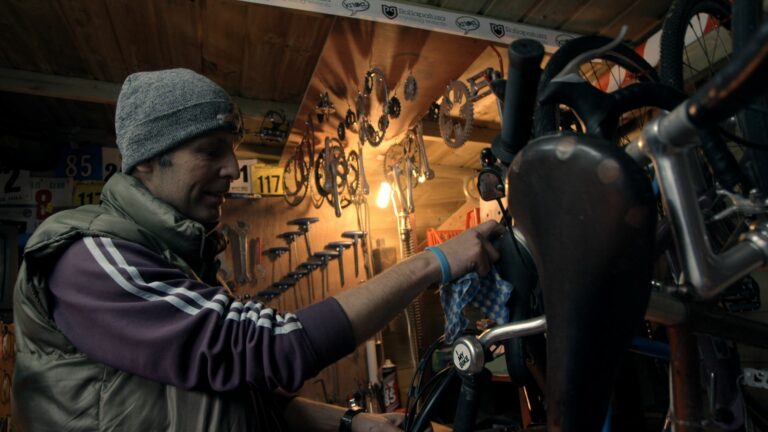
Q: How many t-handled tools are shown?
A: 10